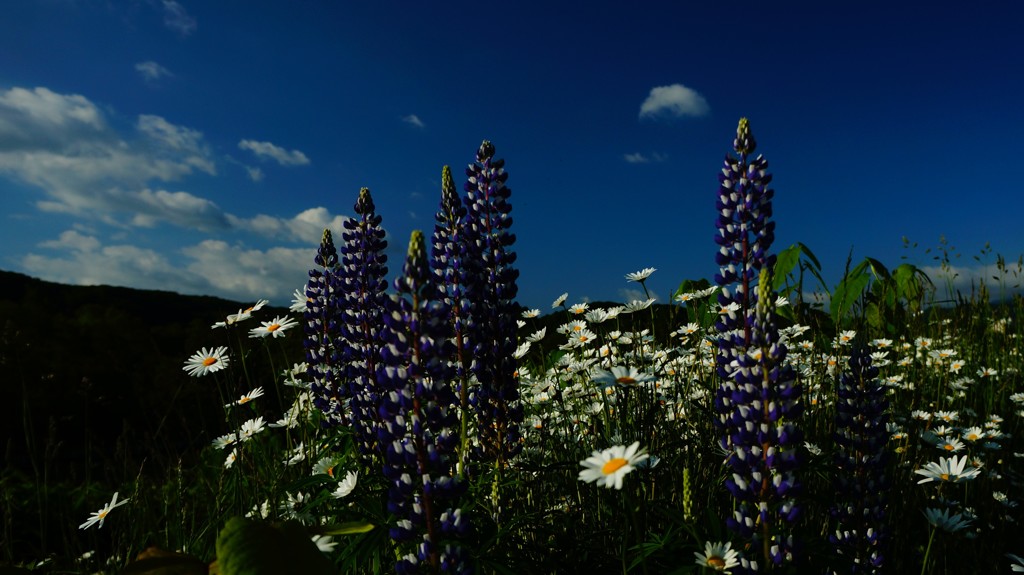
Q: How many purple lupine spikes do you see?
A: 8